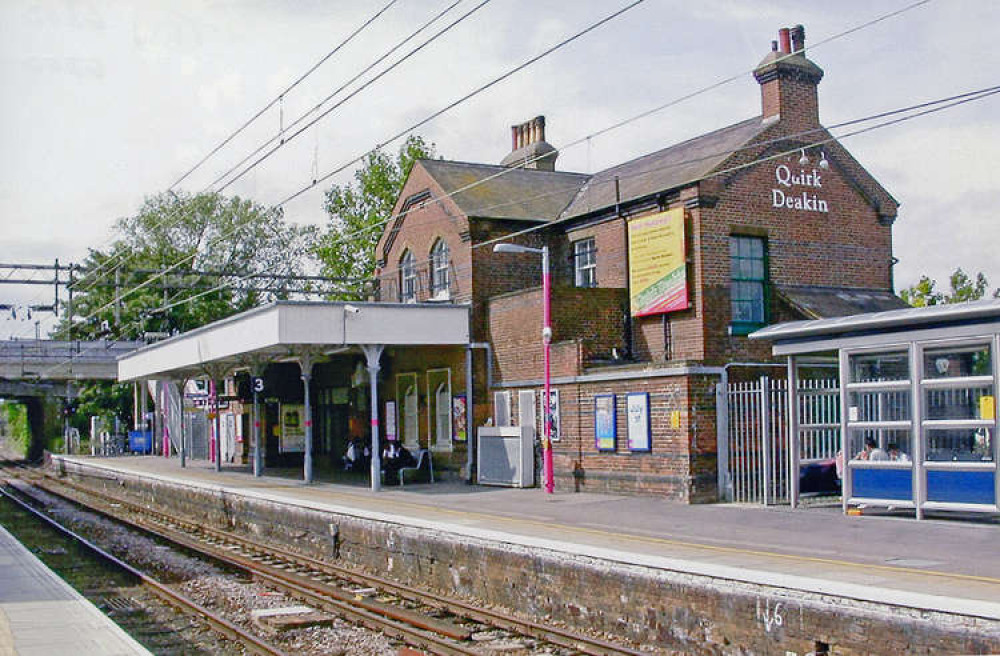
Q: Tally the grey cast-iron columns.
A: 5